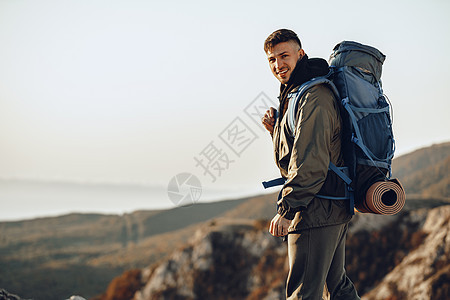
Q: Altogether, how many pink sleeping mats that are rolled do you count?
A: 1